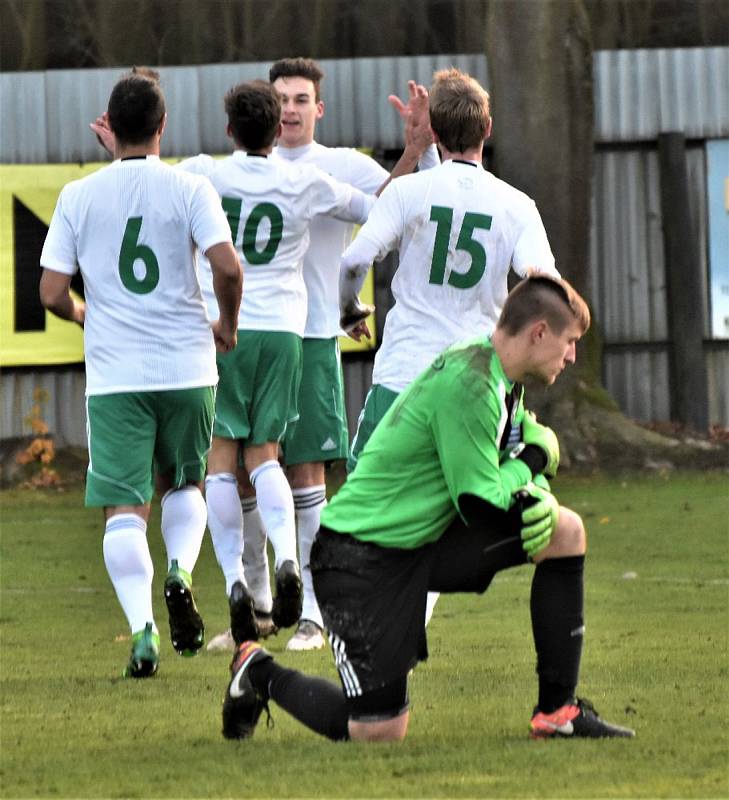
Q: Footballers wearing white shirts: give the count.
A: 4